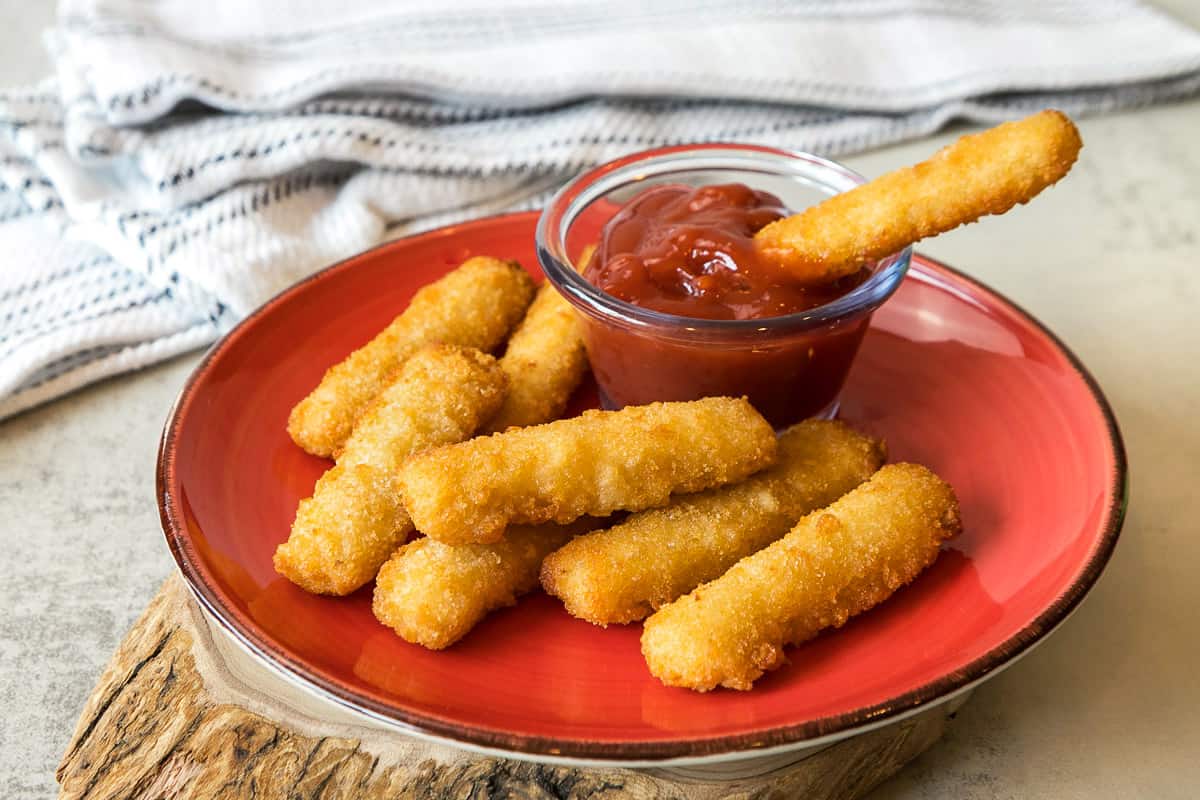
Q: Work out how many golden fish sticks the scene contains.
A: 8